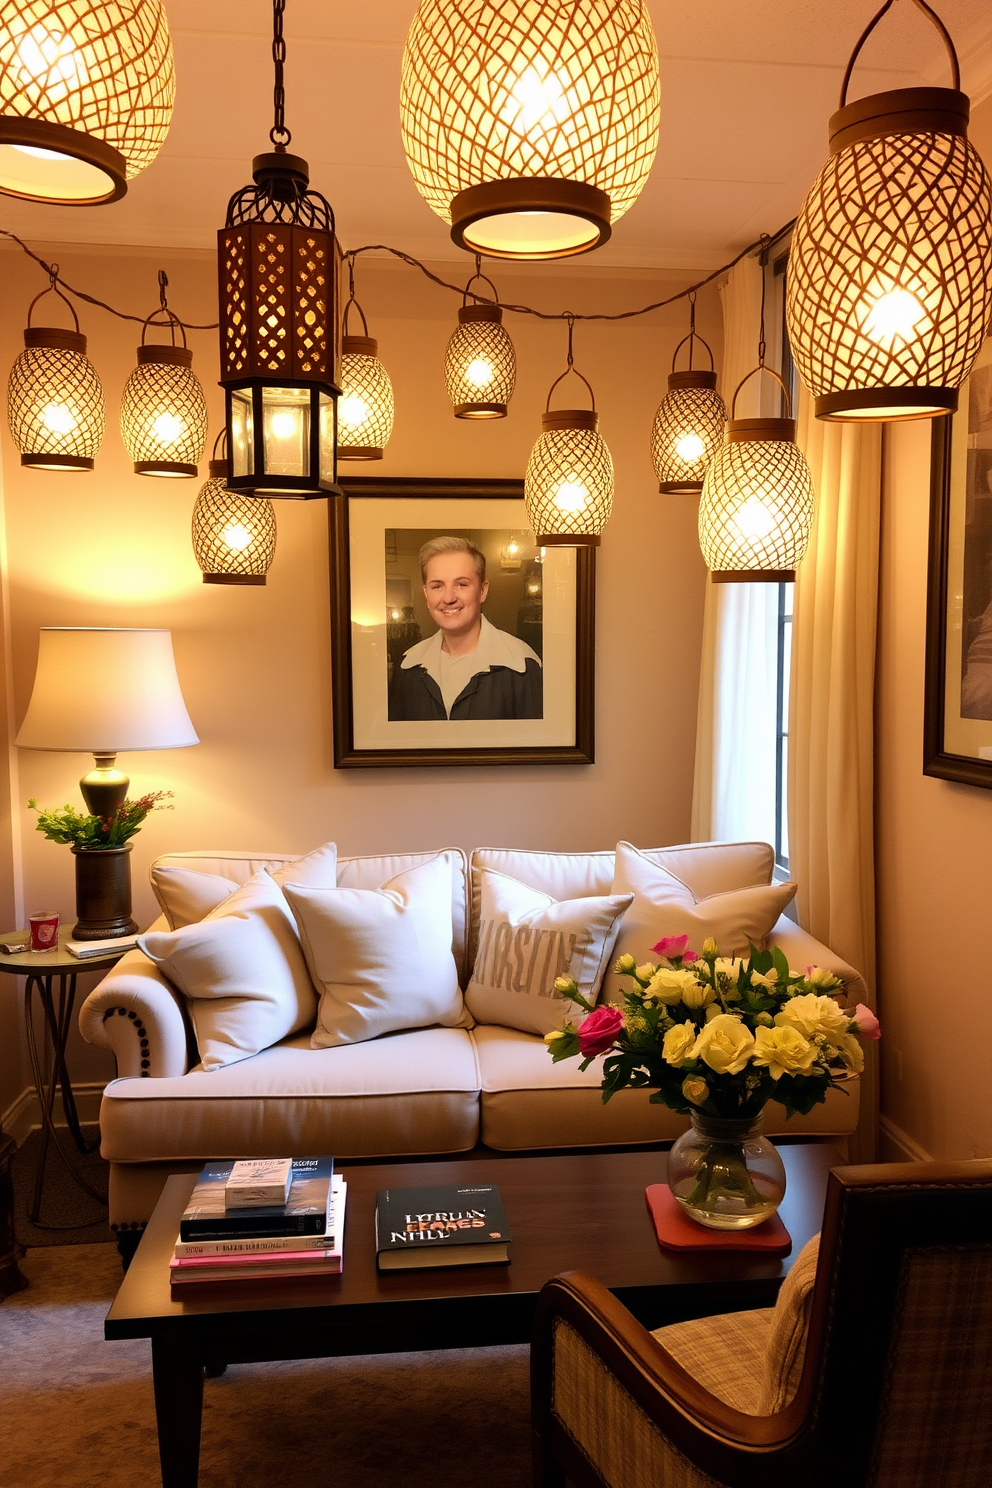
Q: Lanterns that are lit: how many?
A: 12